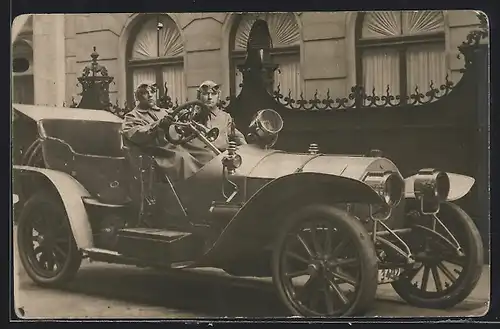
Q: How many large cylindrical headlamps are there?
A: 2